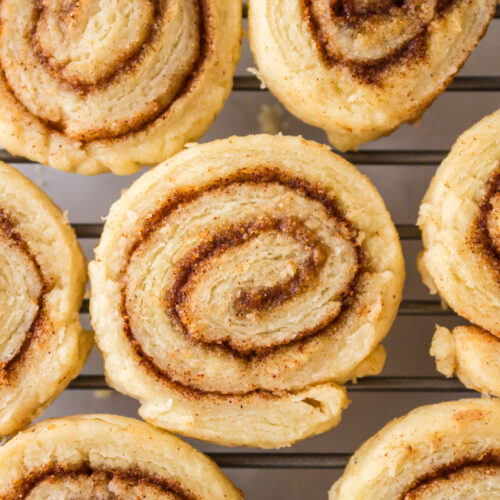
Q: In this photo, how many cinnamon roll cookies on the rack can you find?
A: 7